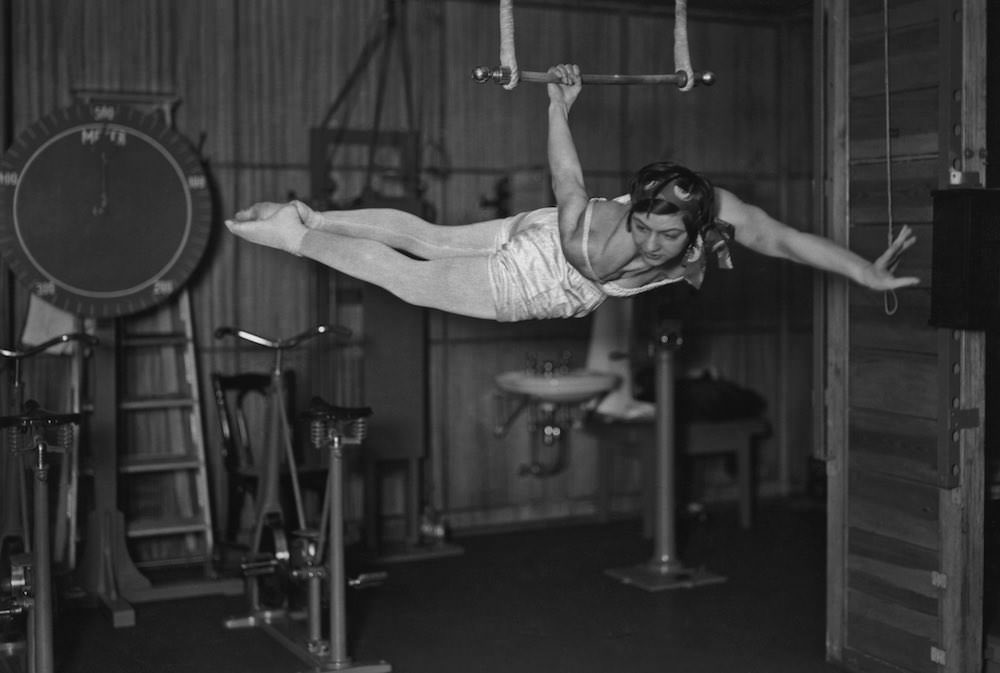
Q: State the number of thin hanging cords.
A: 1